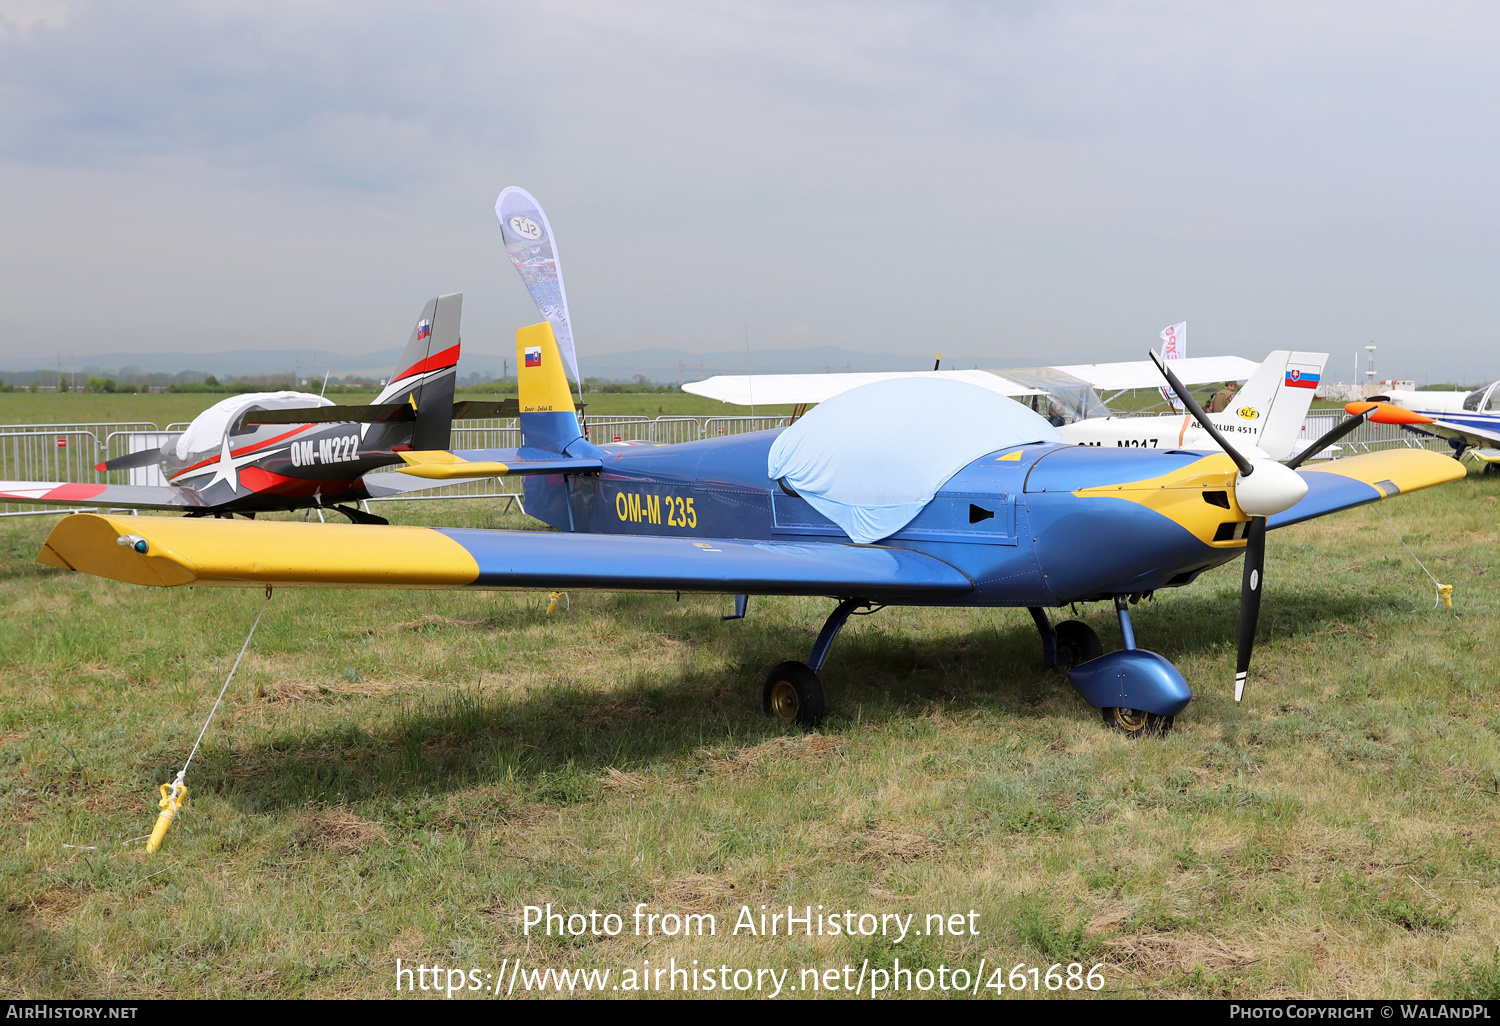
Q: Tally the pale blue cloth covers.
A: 1